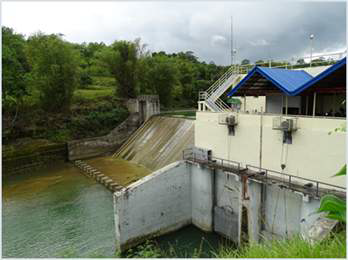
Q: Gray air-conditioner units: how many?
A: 2